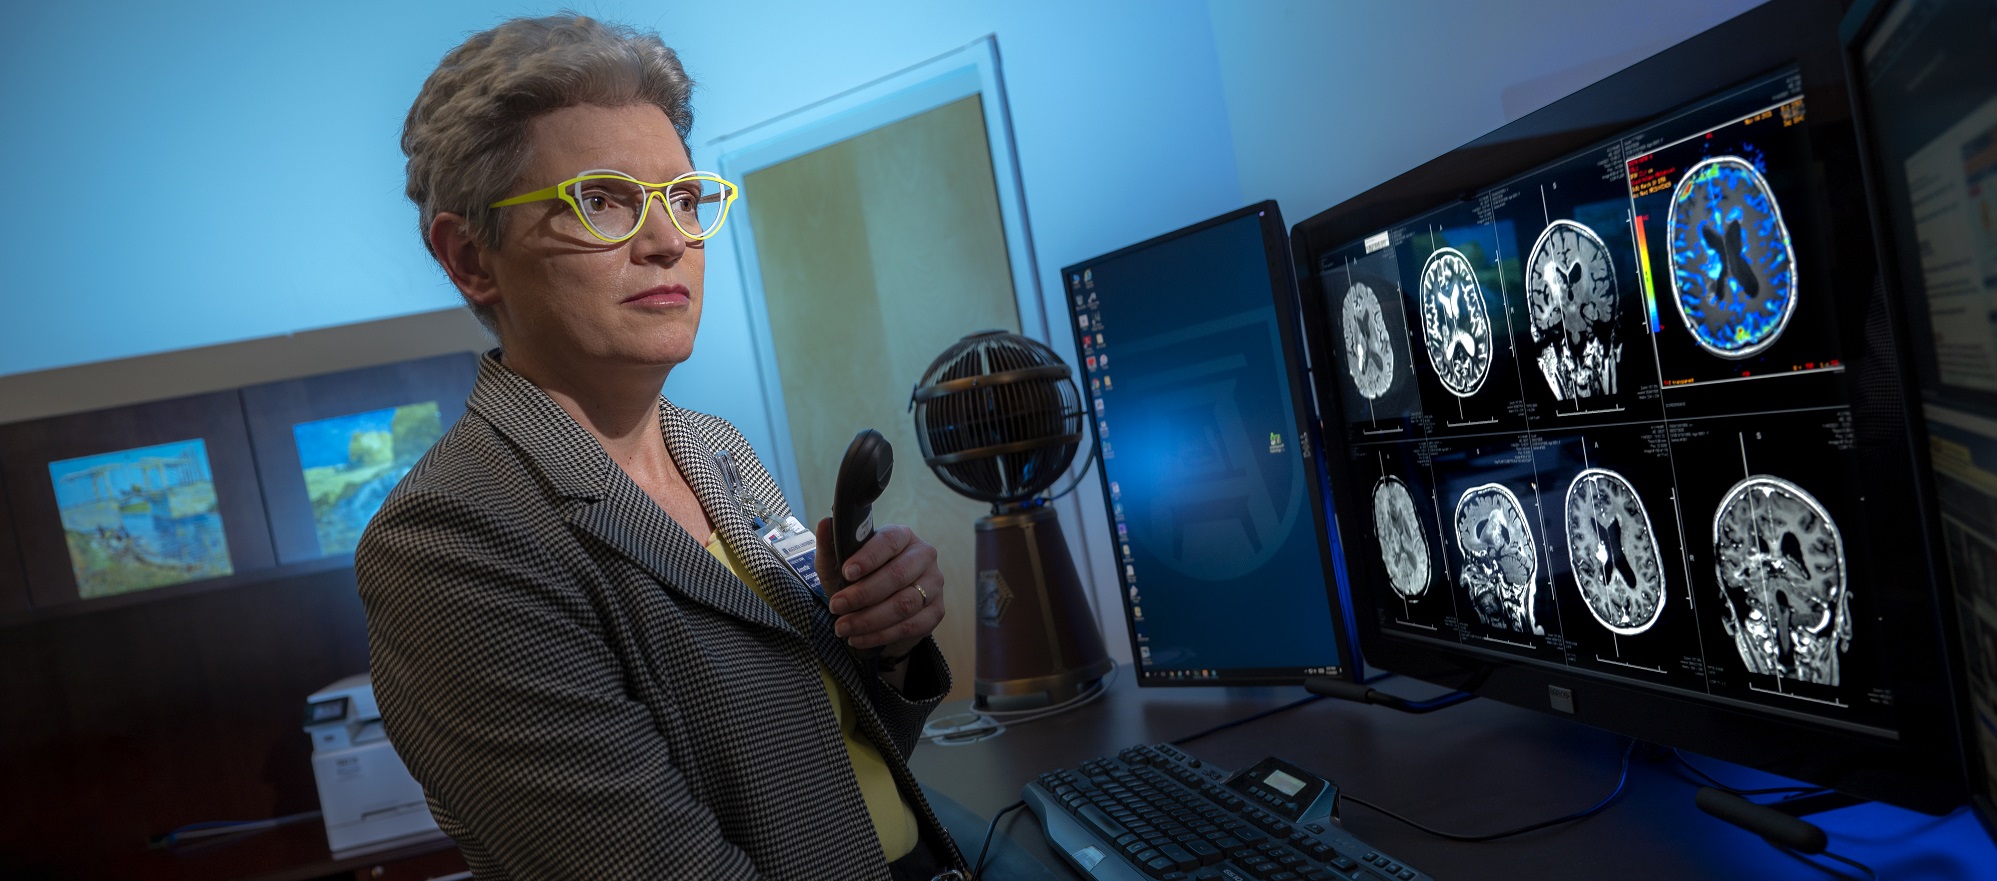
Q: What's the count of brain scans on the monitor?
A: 8